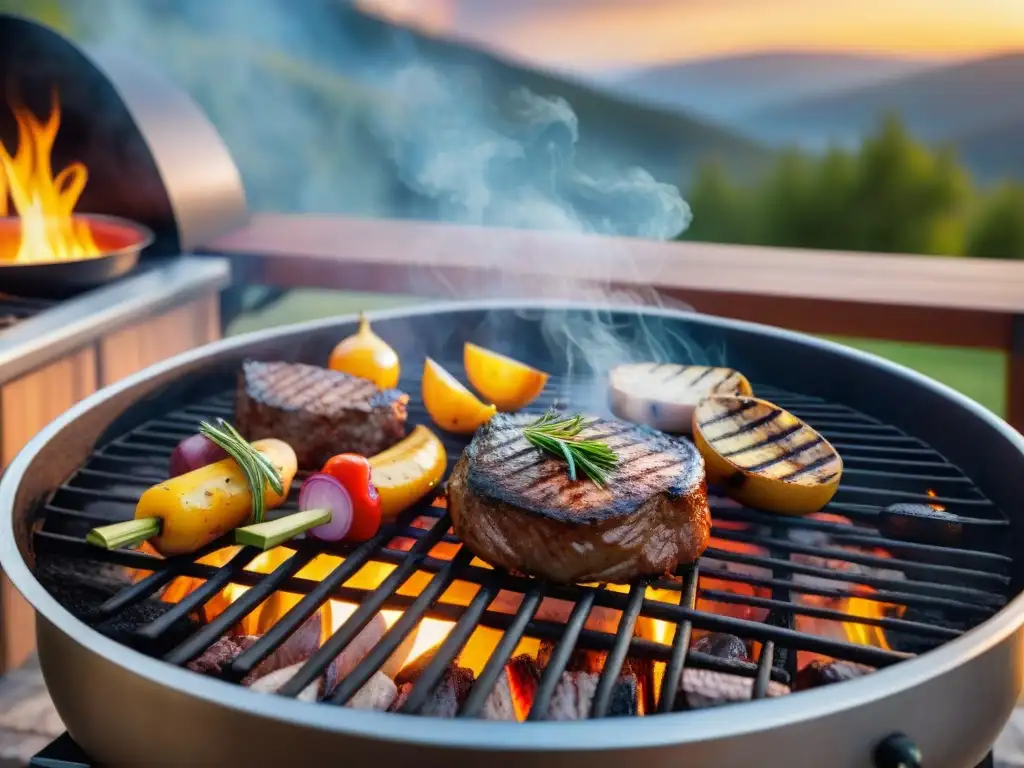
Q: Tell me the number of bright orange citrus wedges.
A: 2